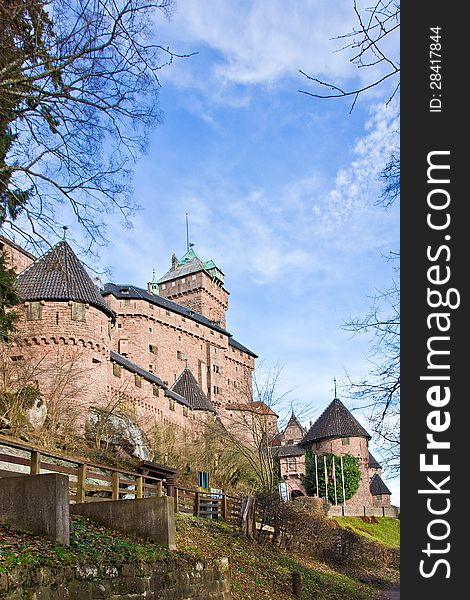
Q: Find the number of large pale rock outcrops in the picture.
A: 2